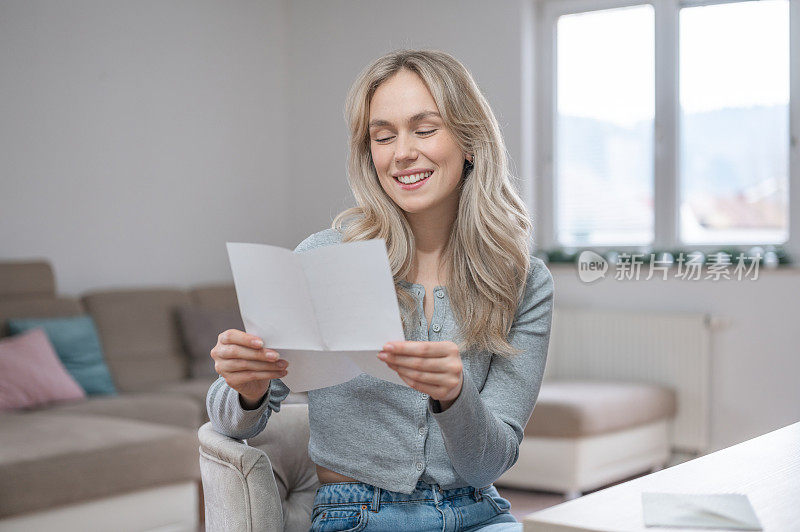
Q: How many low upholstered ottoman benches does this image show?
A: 1